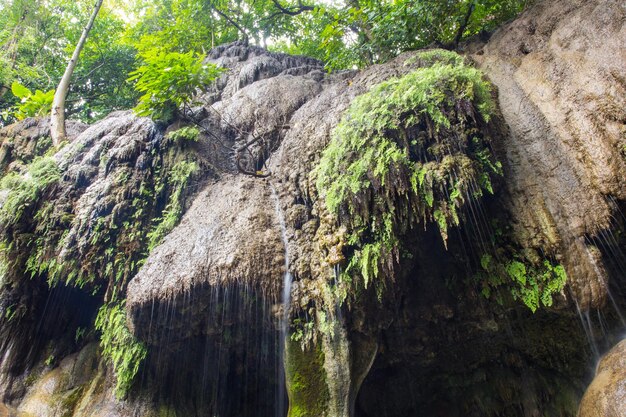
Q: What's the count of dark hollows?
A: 3